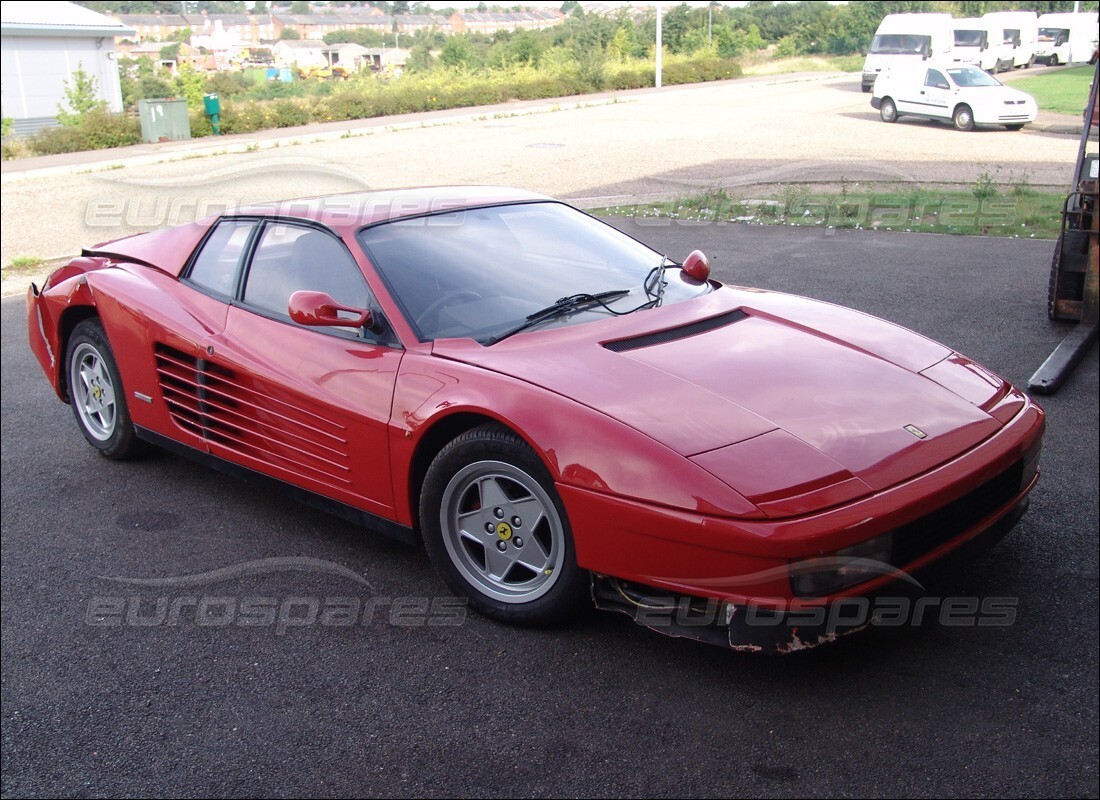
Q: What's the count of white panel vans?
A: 5